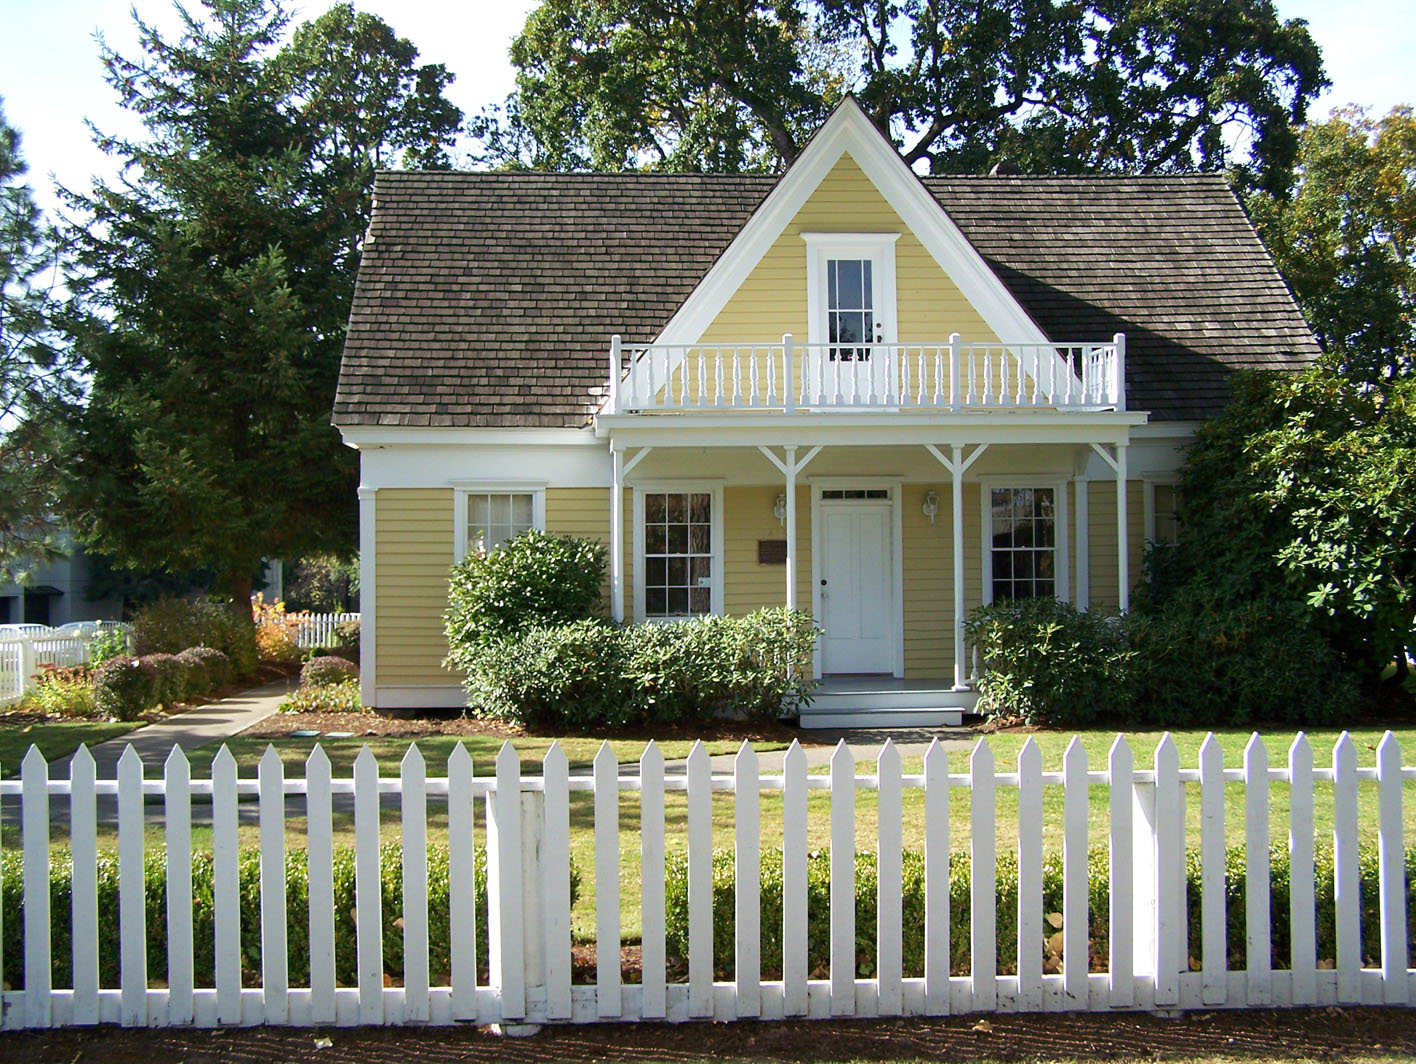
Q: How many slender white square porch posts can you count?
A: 4